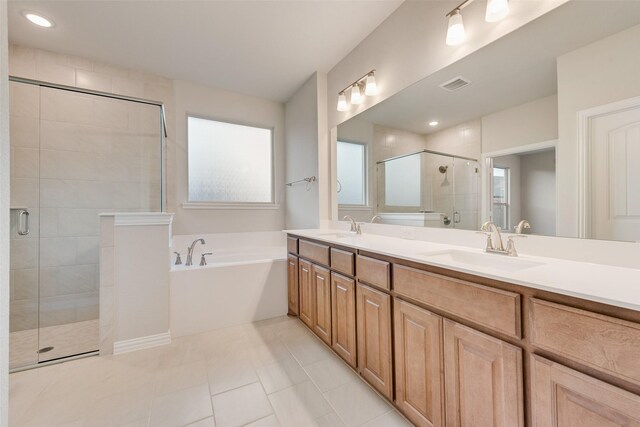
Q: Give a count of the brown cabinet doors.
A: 8